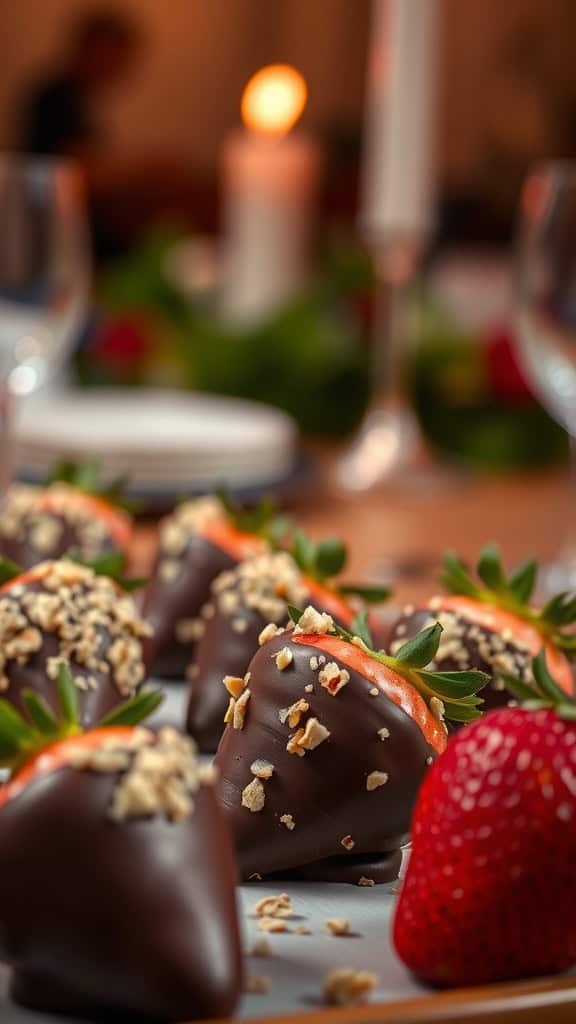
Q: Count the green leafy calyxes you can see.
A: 8